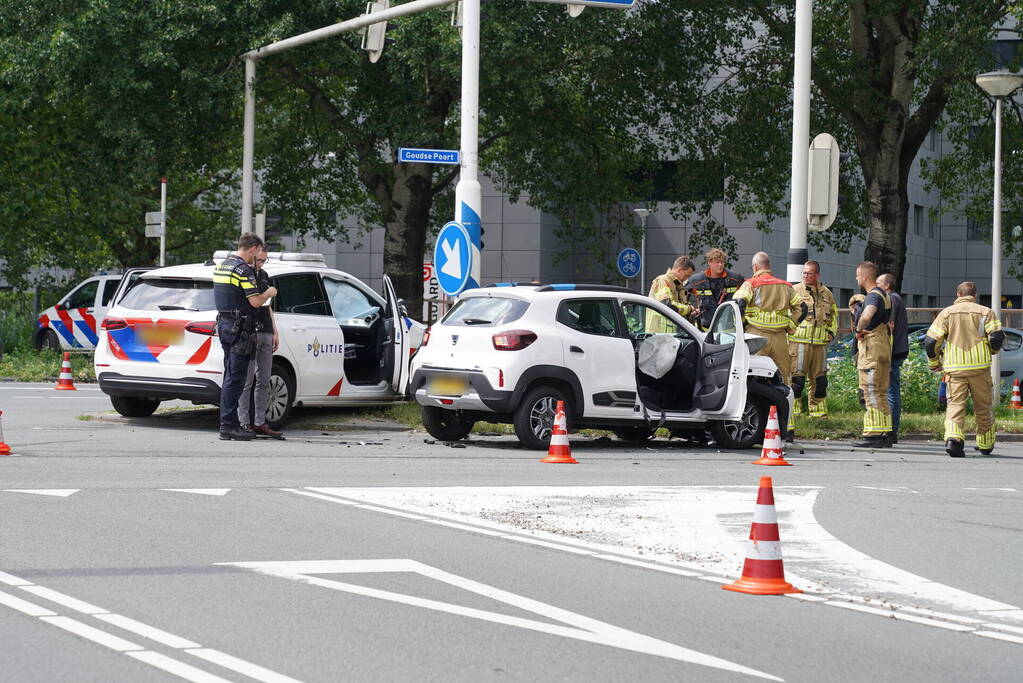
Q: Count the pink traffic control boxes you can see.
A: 0